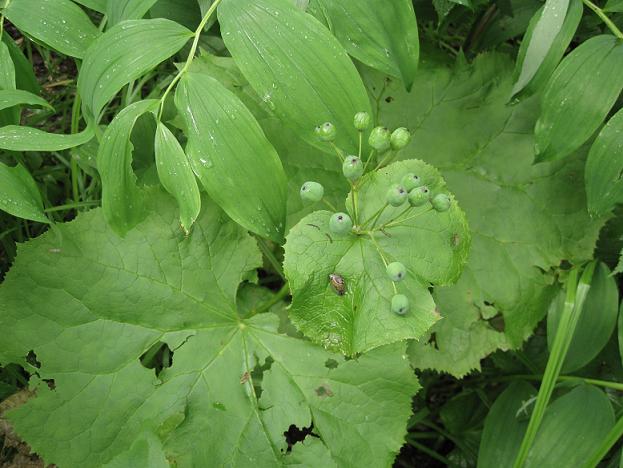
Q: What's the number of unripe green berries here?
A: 13